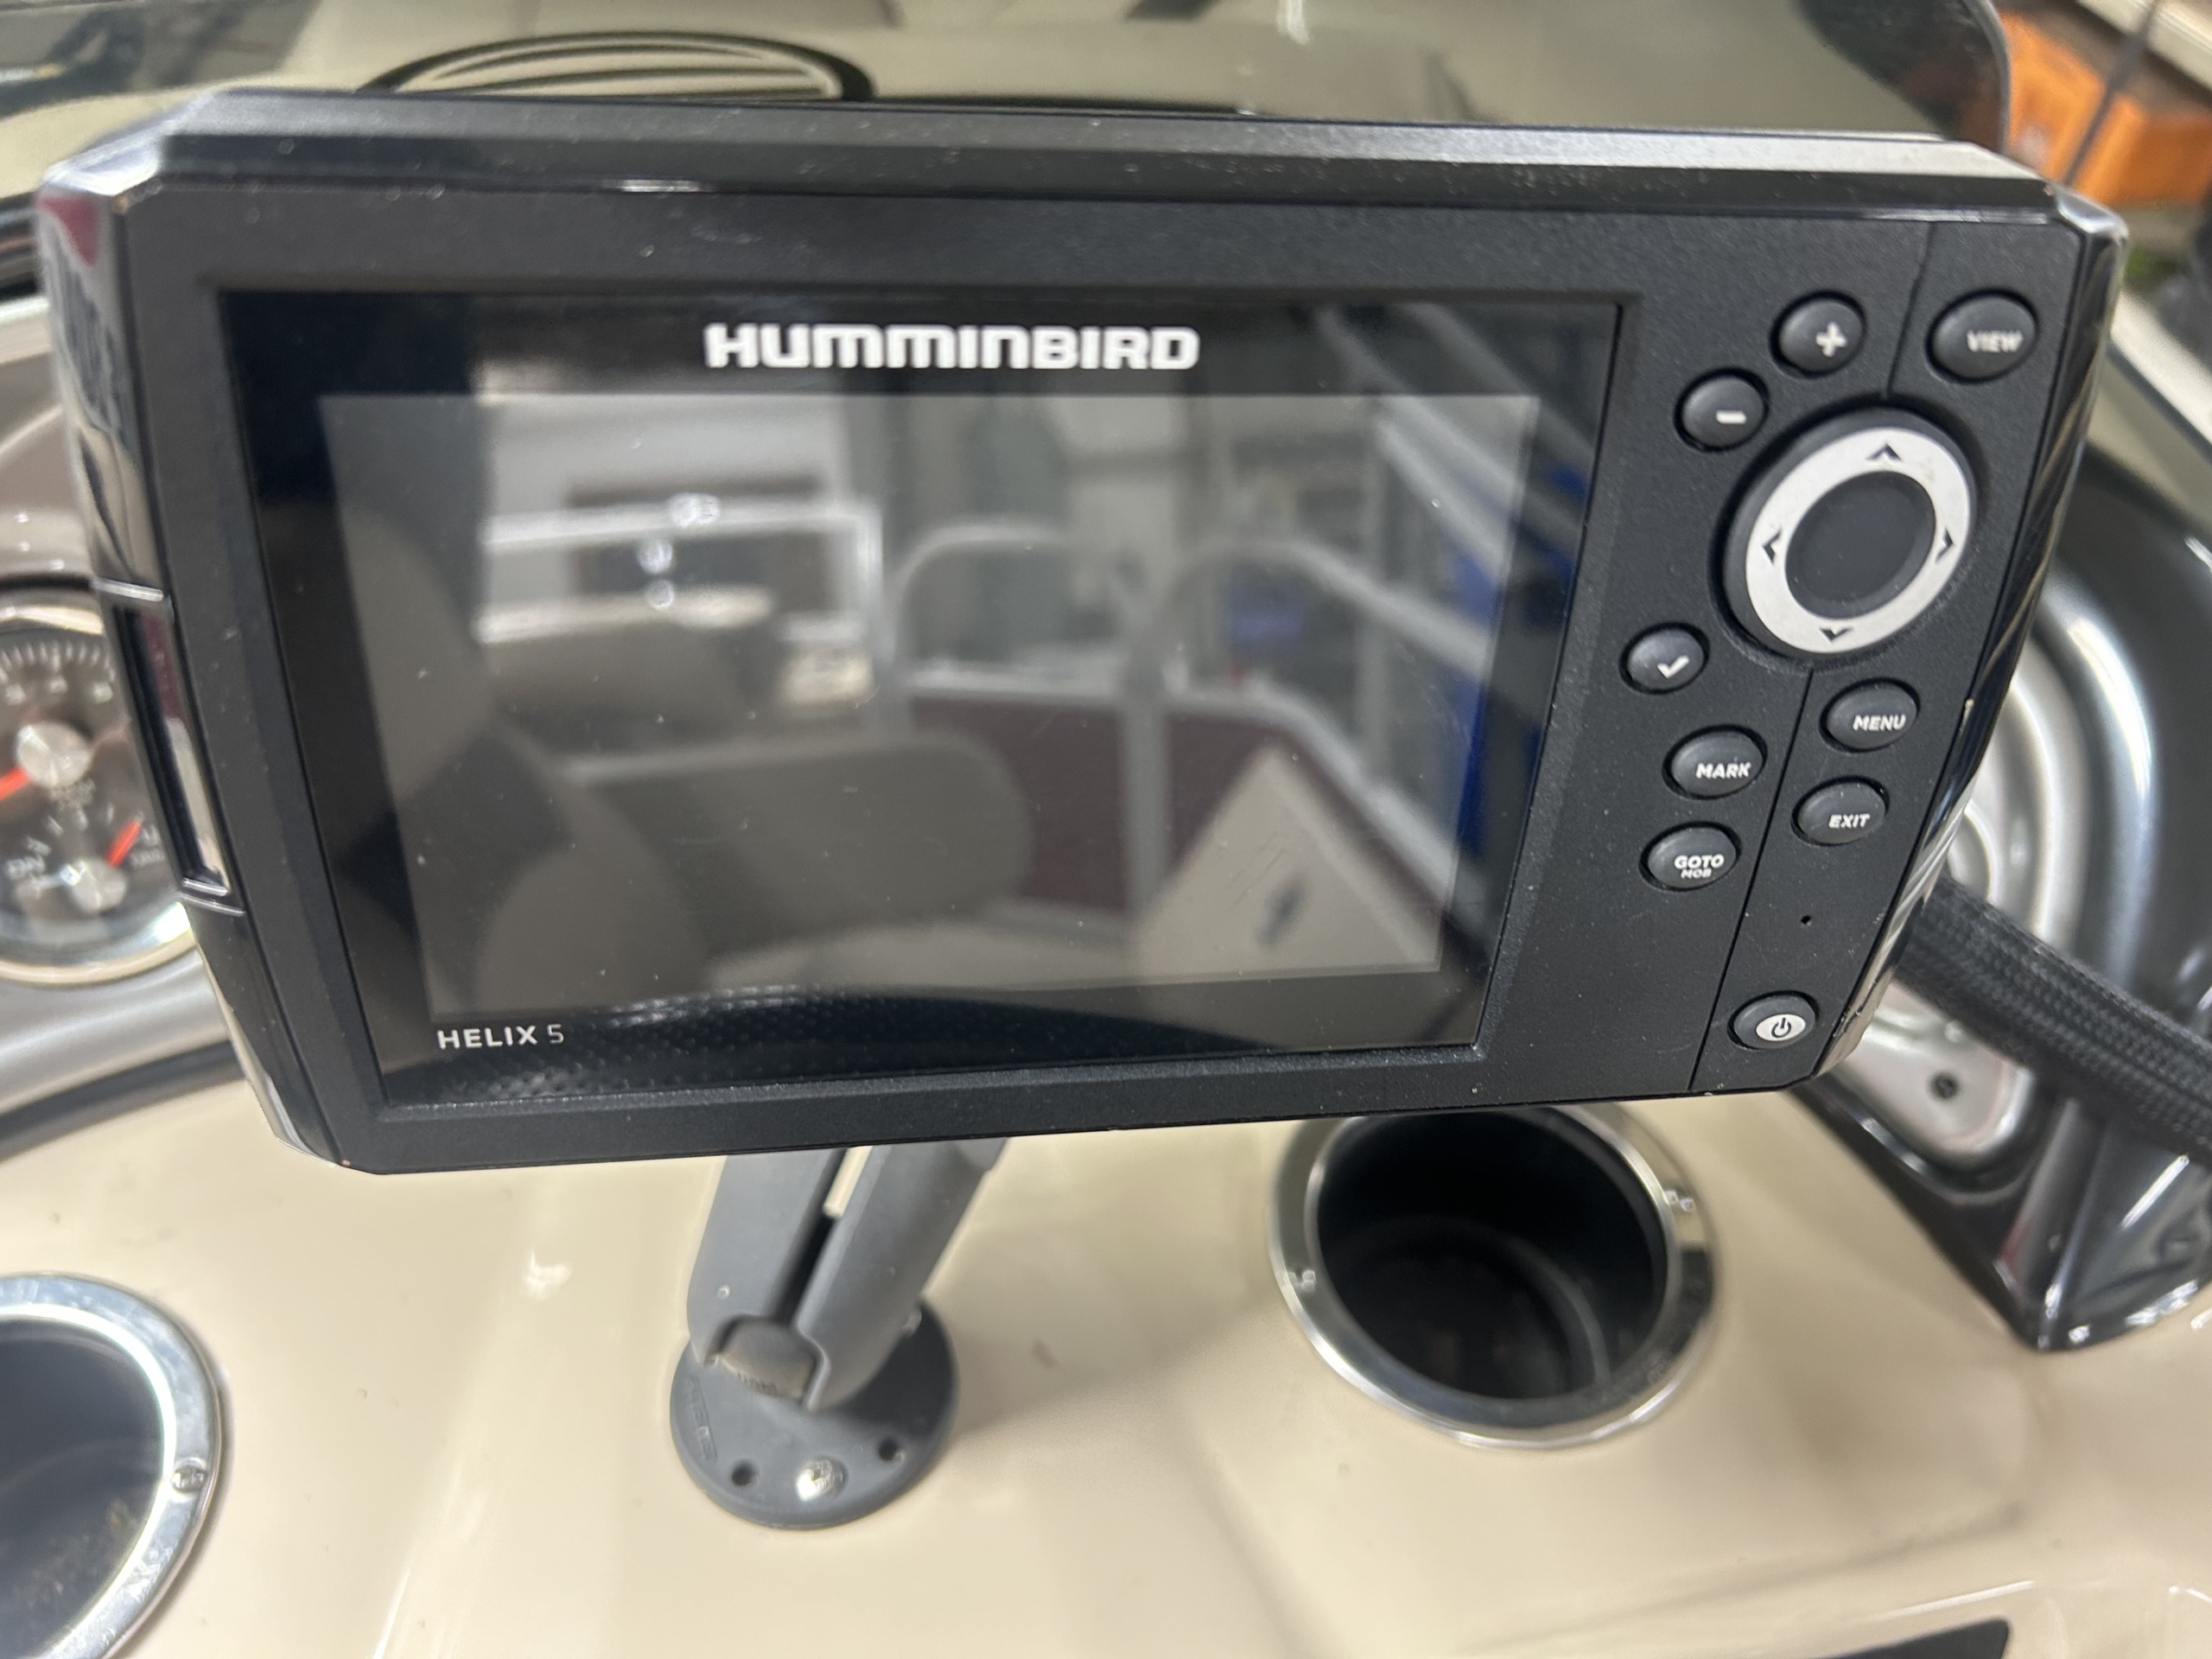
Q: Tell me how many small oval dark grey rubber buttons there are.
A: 9